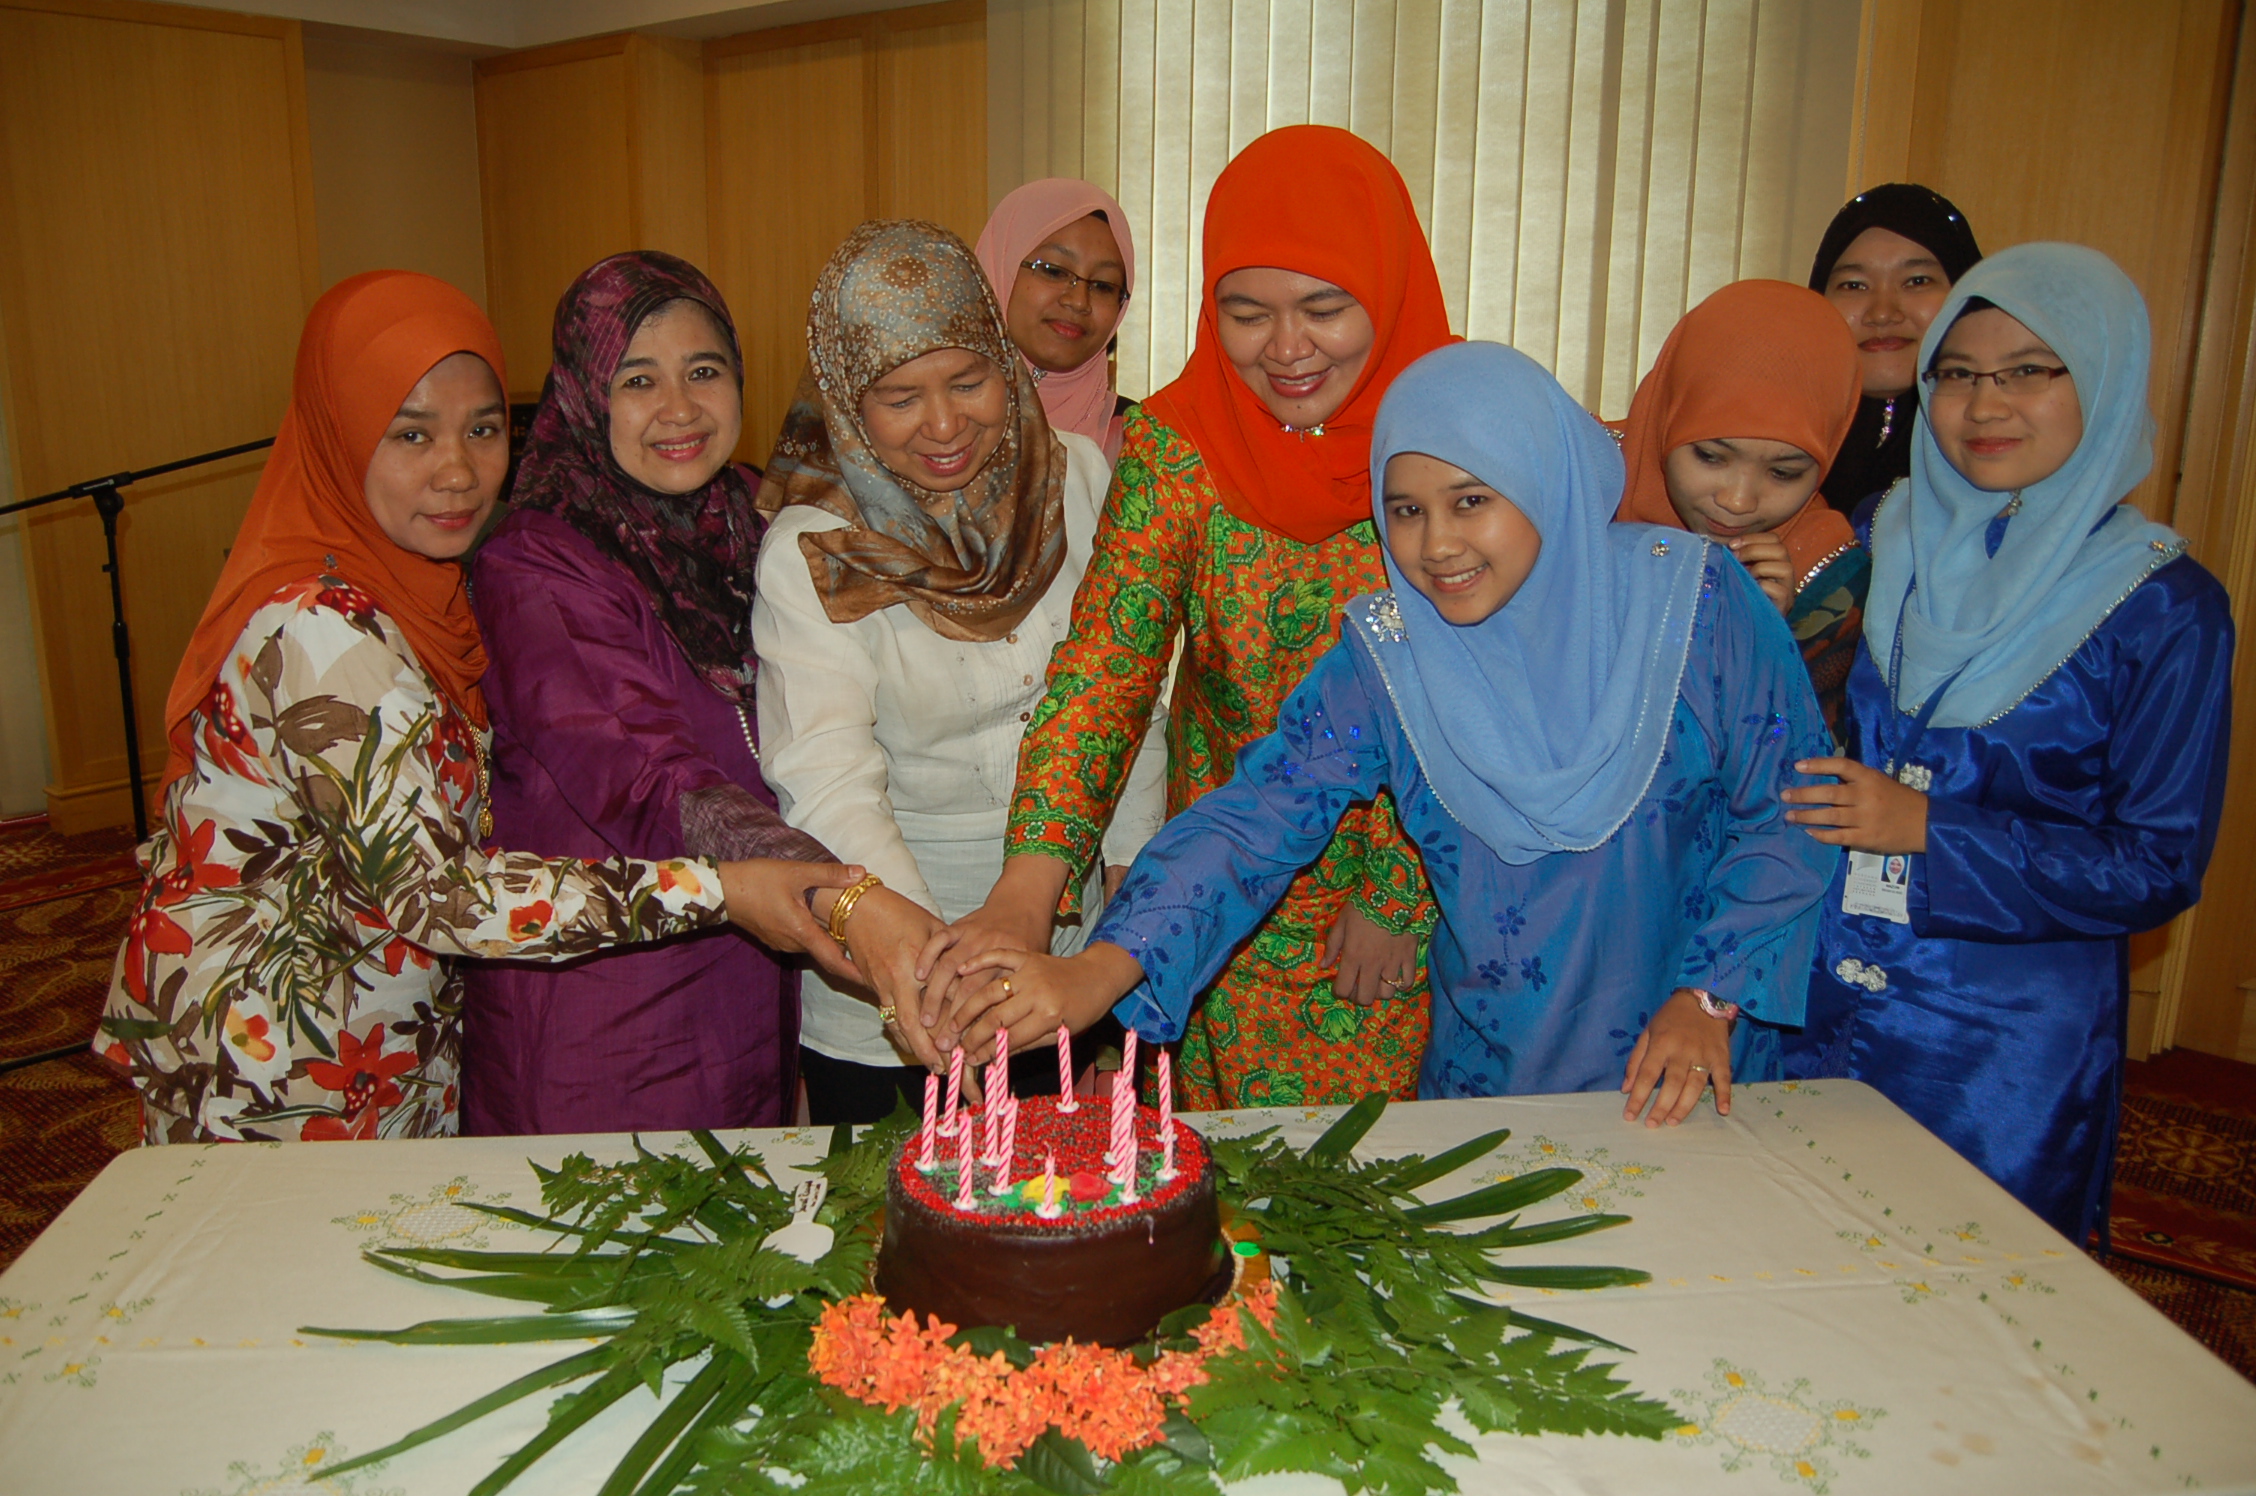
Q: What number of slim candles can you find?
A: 3